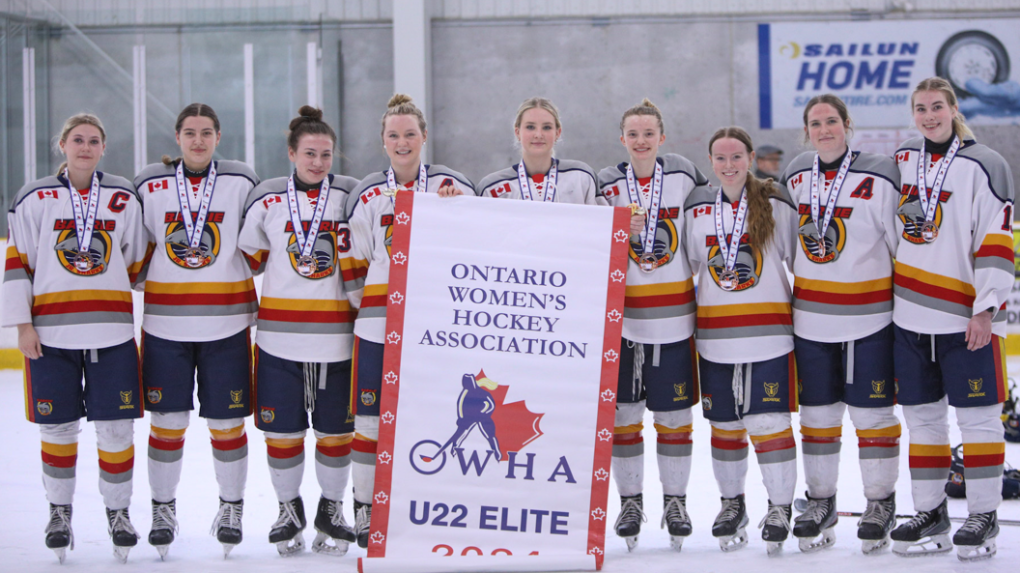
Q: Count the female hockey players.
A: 9